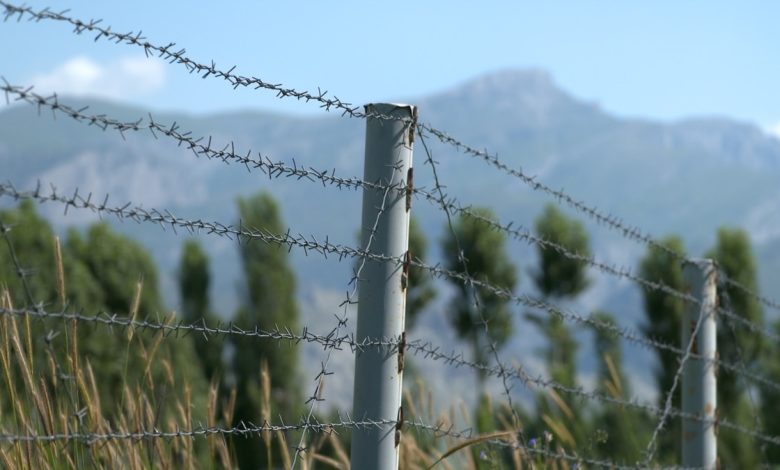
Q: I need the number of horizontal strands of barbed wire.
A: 5